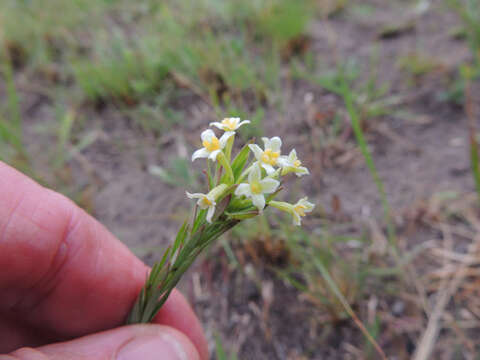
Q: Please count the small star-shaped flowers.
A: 7